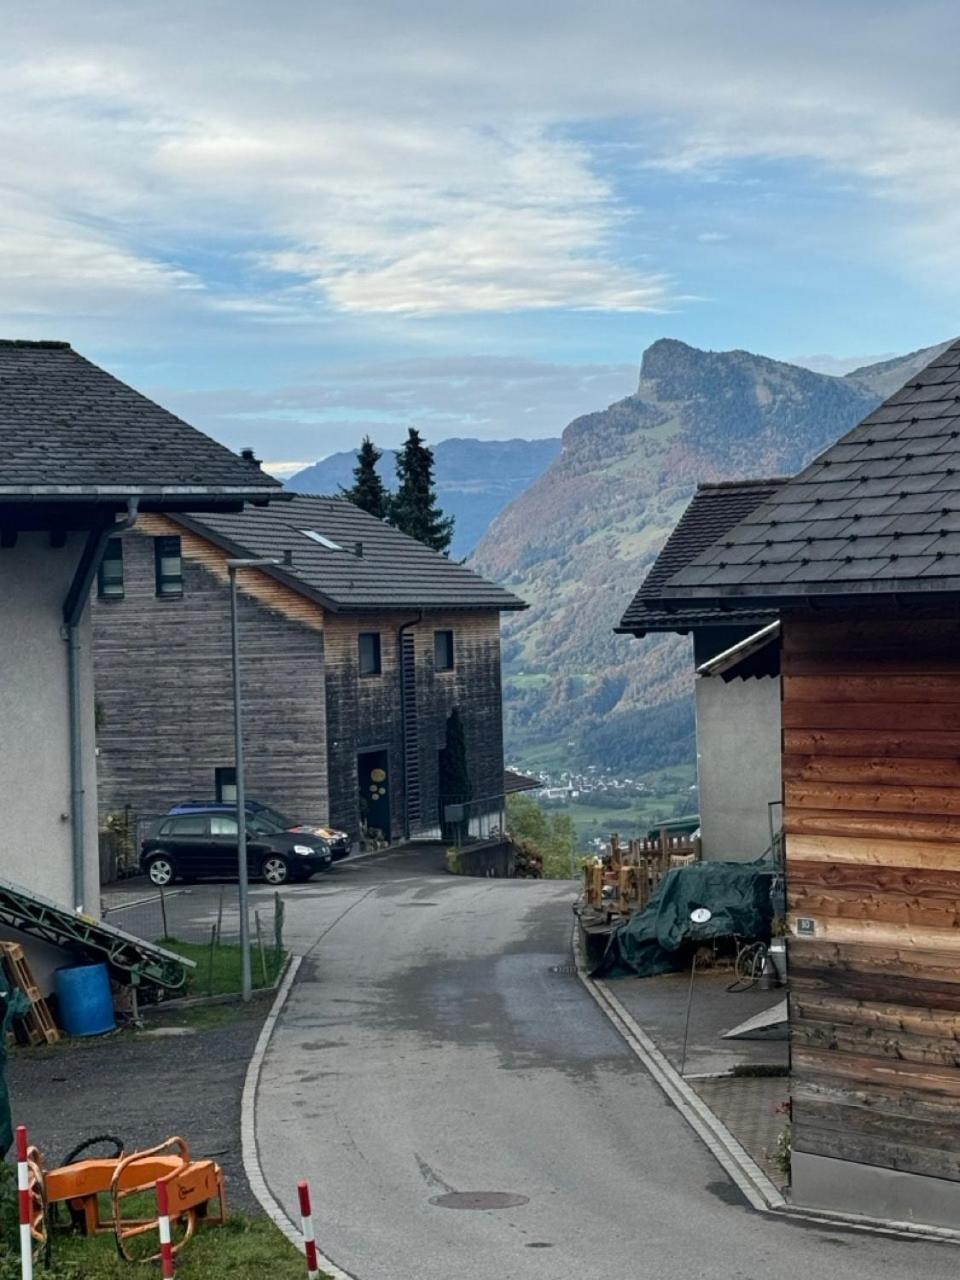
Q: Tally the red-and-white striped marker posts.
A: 3